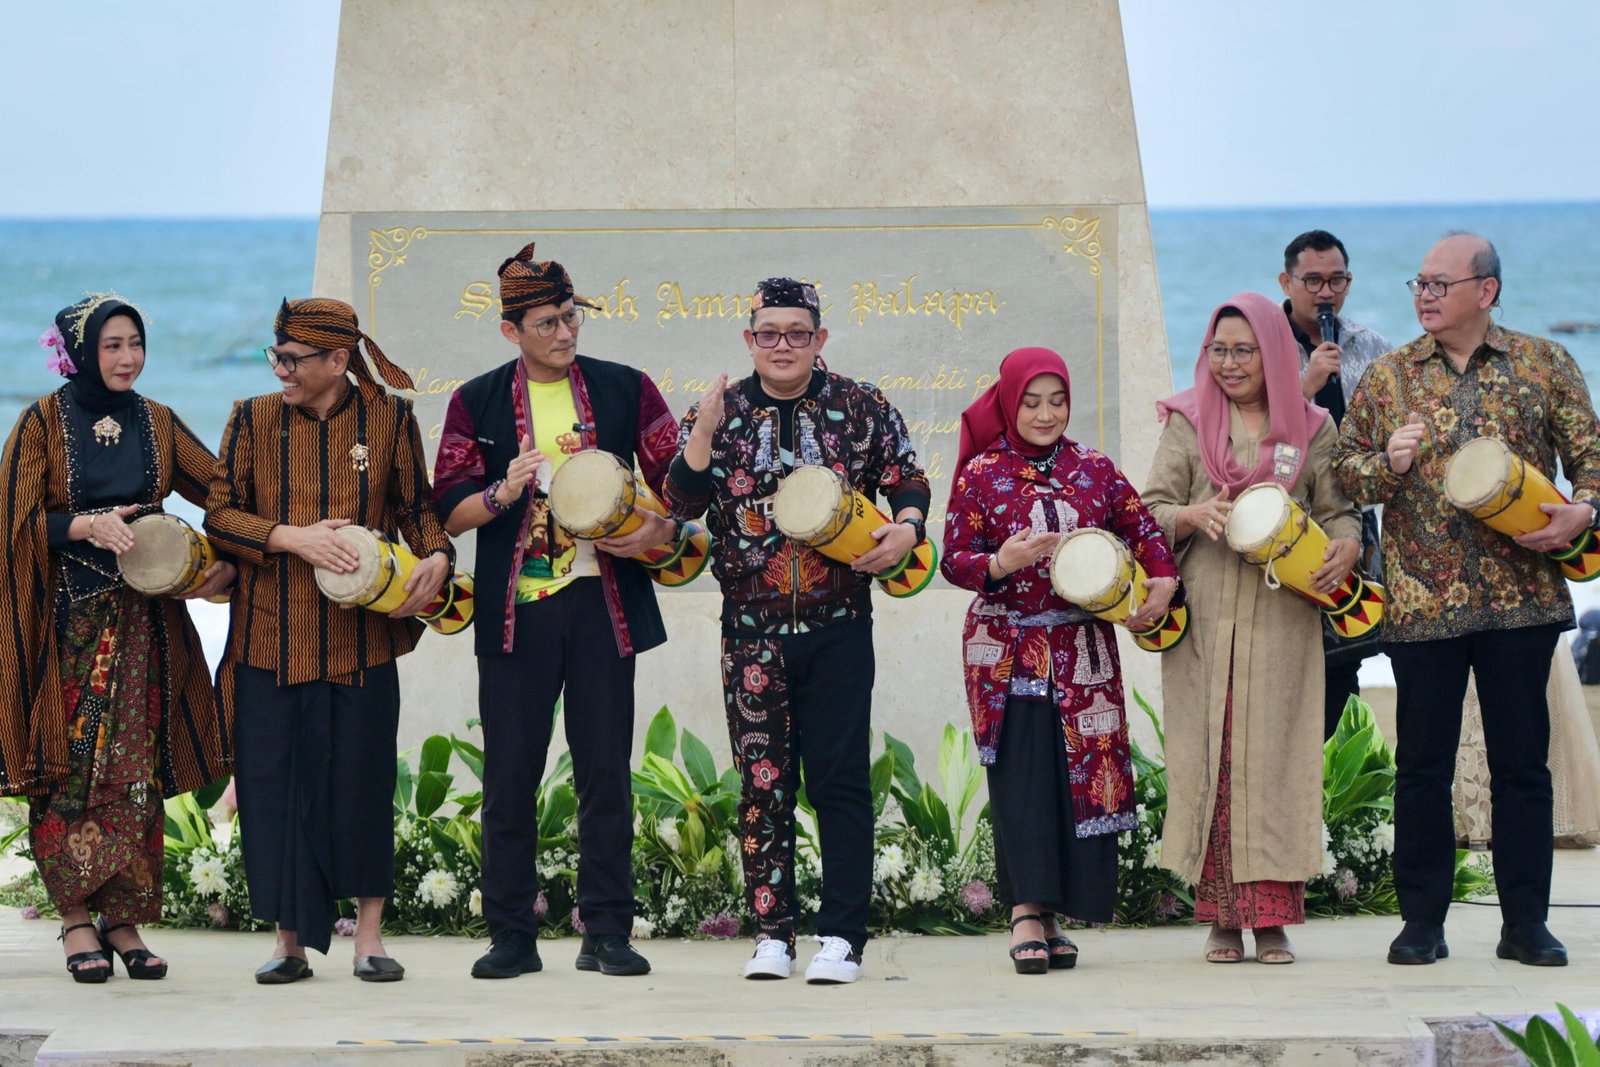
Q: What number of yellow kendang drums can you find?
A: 7